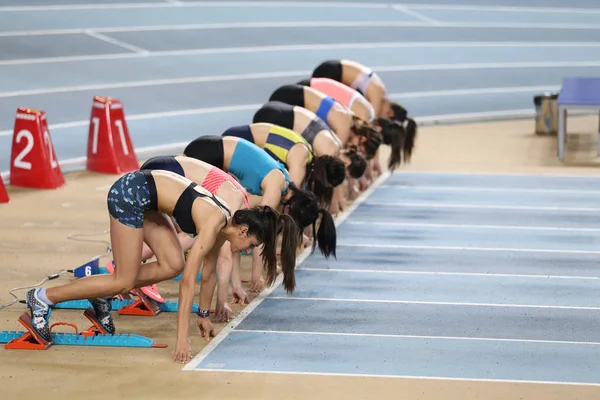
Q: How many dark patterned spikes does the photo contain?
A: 2